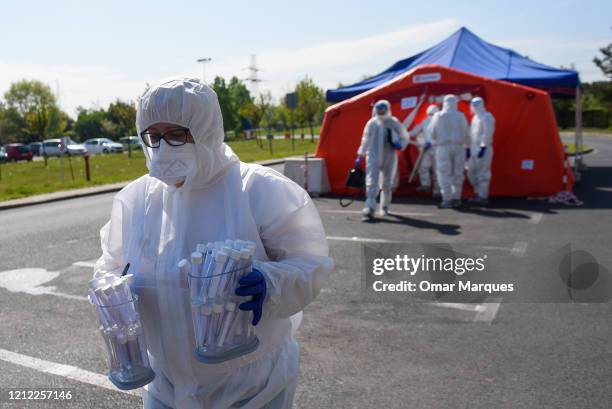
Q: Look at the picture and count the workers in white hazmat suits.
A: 5